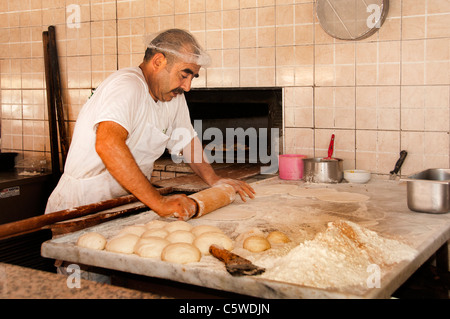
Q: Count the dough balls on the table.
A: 13